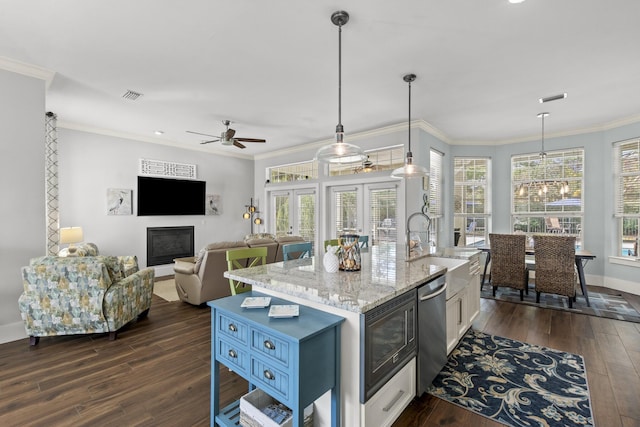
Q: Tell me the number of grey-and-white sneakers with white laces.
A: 0